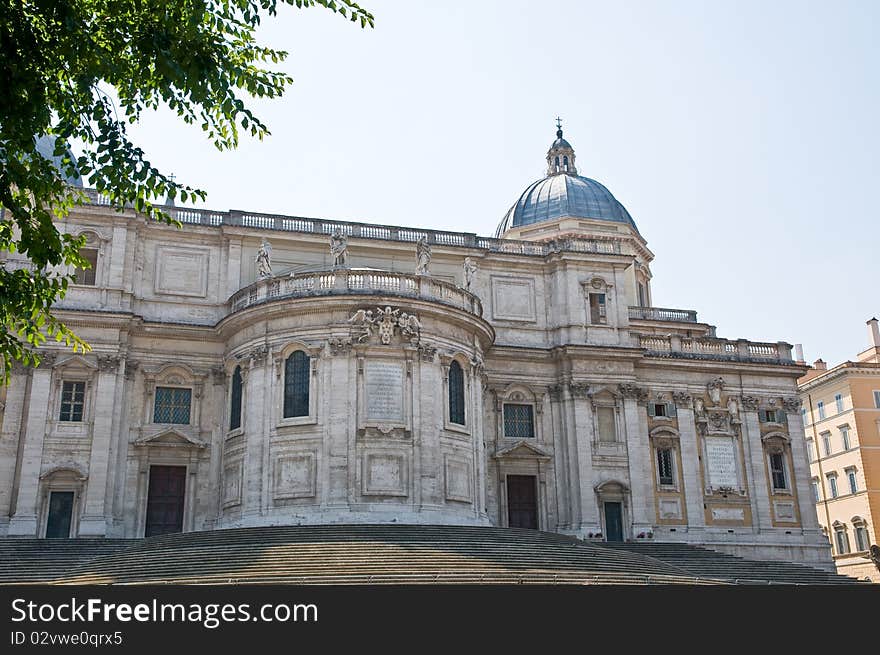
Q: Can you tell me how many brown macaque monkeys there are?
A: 0